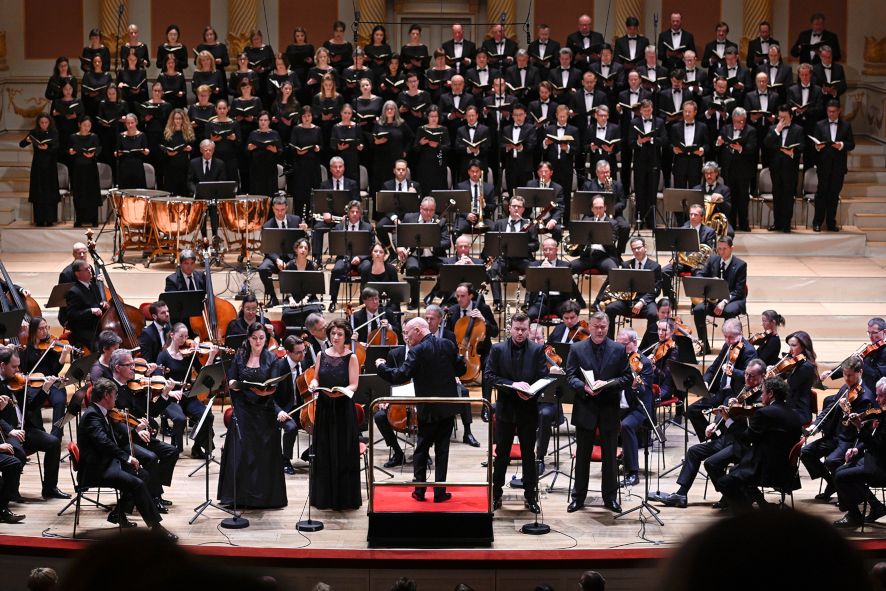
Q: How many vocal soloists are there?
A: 4